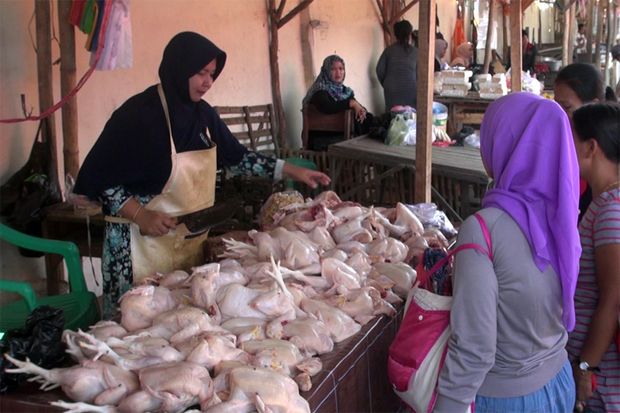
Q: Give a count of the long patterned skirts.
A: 1